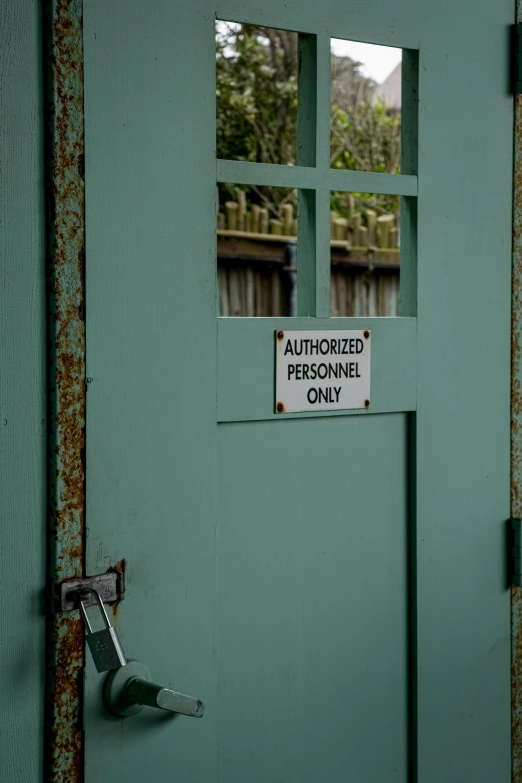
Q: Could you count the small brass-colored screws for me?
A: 4